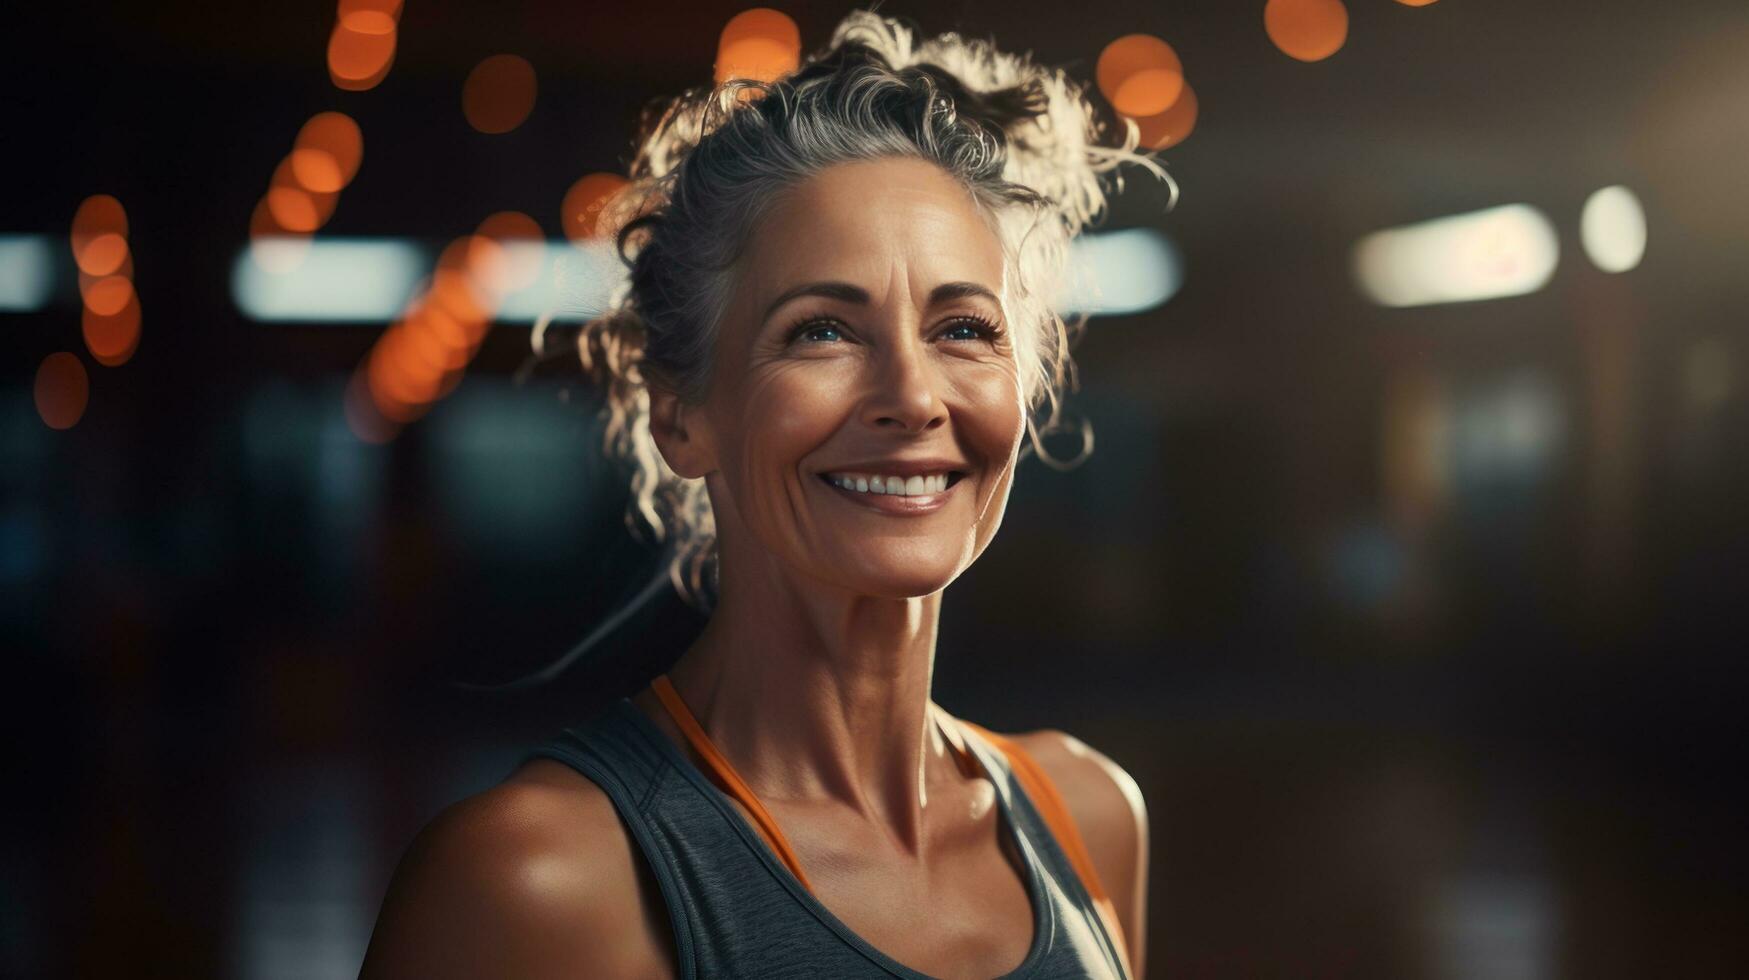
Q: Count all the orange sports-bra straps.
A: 2